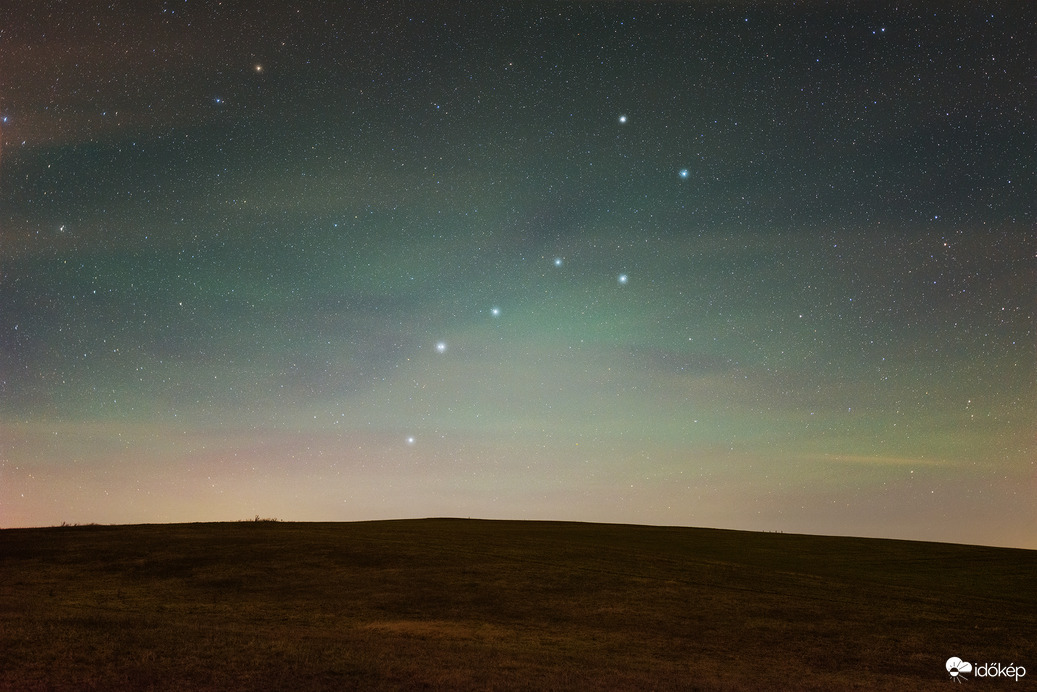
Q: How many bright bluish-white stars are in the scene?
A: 7